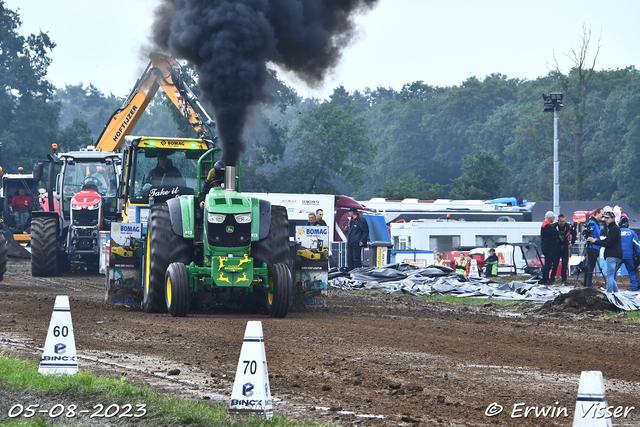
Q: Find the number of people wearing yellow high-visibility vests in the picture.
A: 2